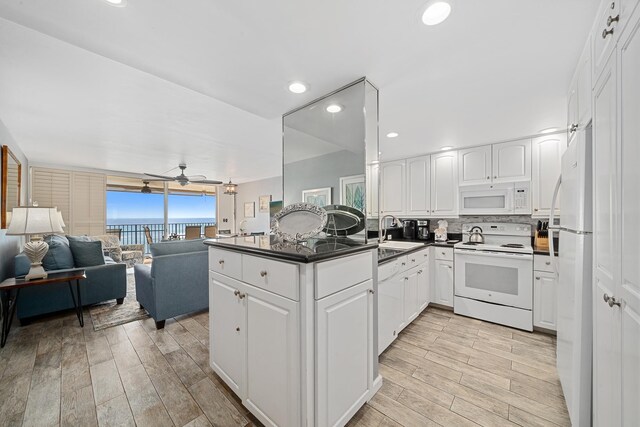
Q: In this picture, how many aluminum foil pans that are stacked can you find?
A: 0